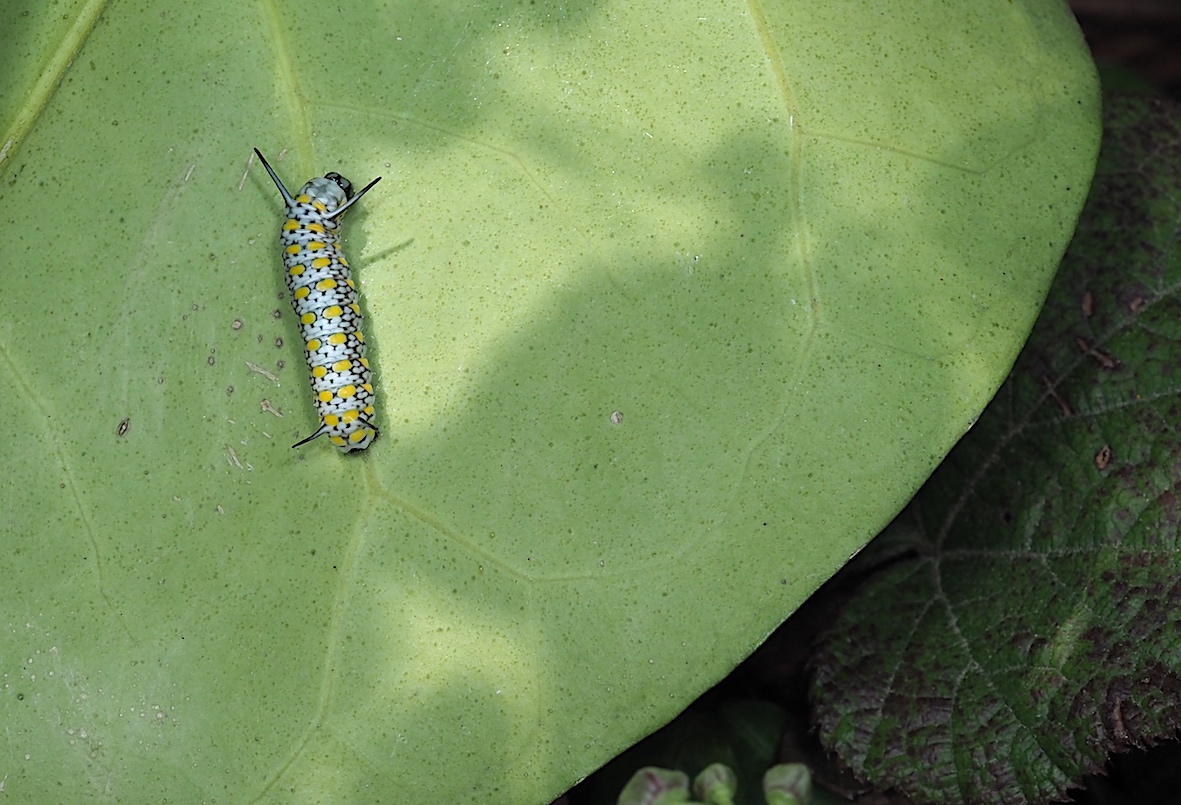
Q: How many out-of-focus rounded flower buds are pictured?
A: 3